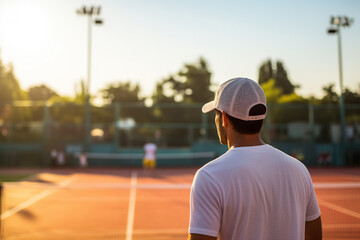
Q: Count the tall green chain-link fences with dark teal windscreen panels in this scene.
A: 1